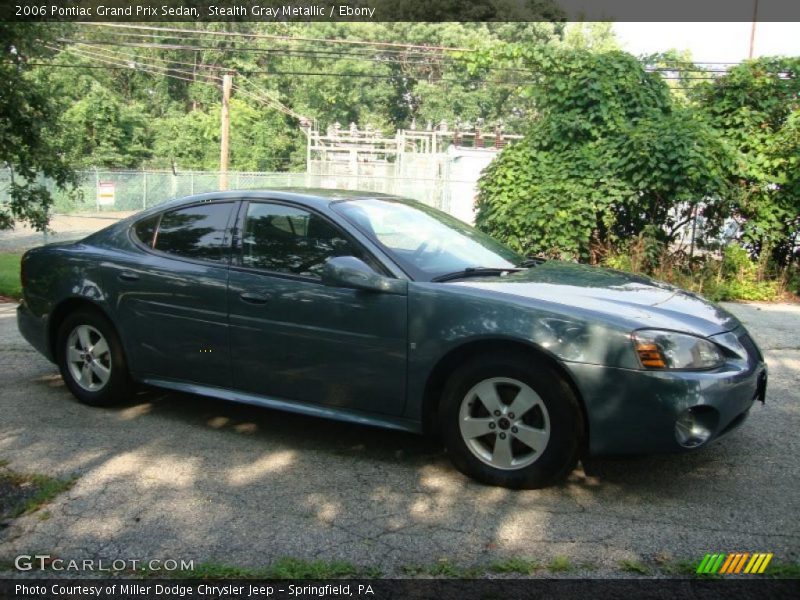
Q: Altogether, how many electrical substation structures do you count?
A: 1